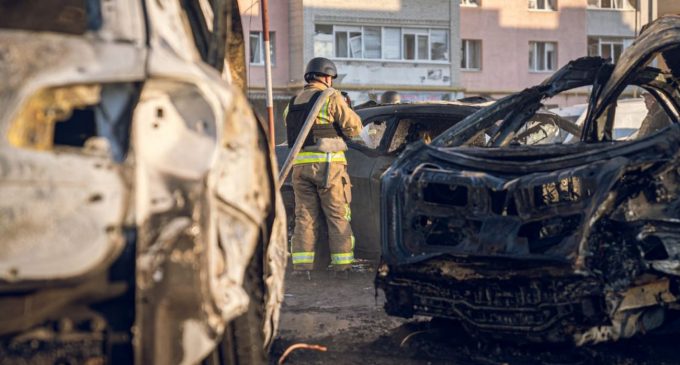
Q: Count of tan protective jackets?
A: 1